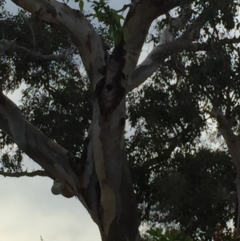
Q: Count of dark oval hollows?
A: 1